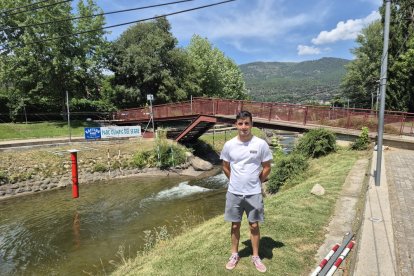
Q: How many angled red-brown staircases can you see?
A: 1